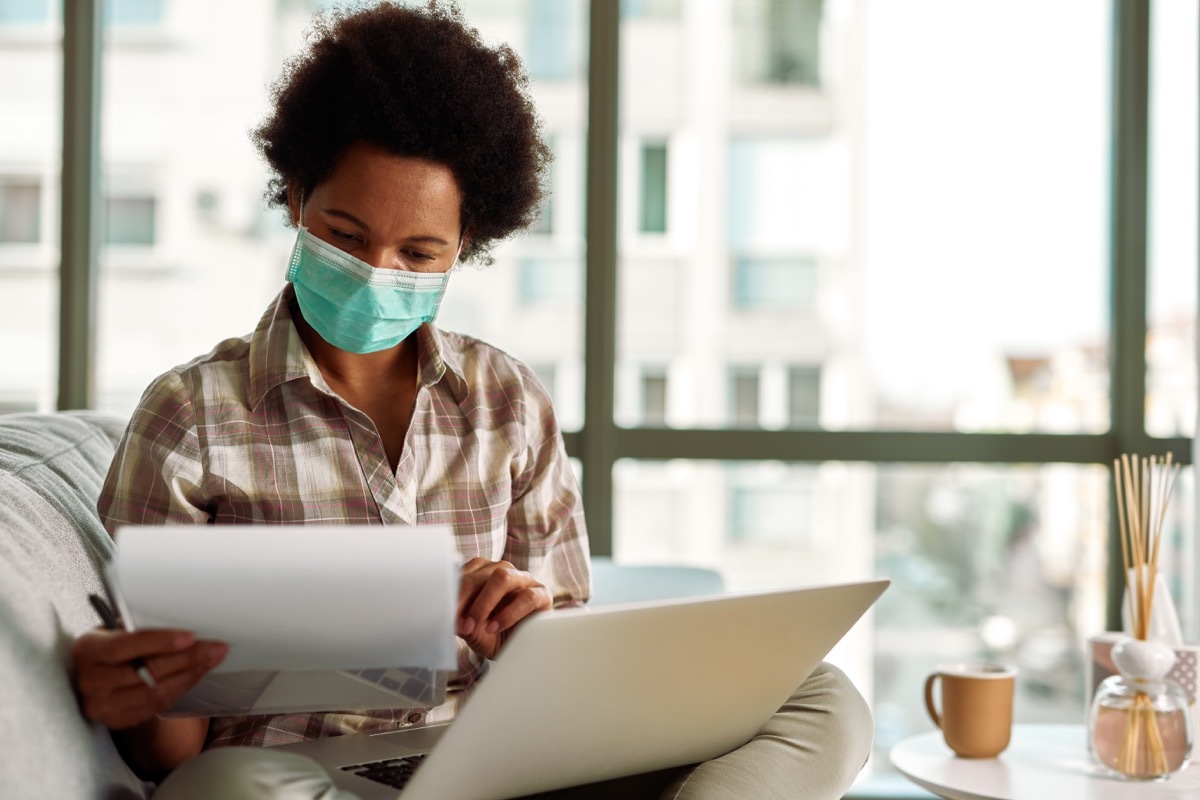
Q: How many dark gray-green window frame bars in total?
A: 4